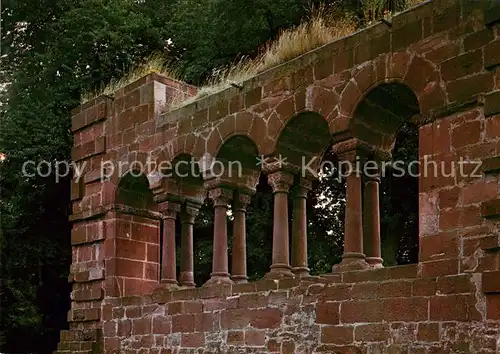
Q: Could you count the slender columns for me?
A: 8